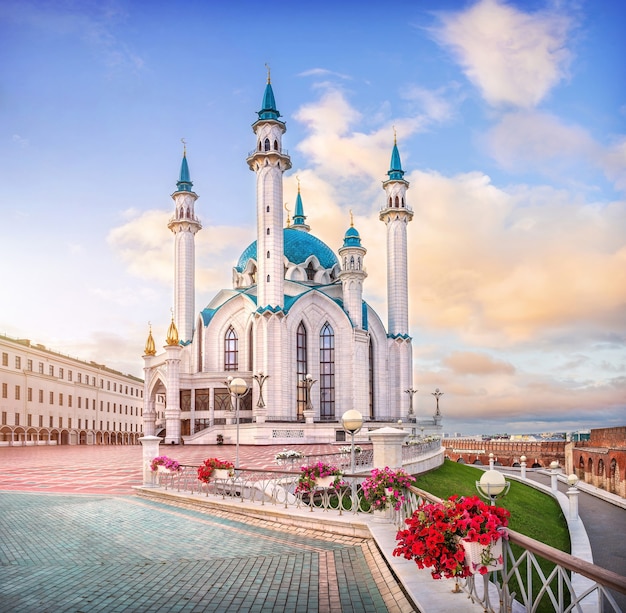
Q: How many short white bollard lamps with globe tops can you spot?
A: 4